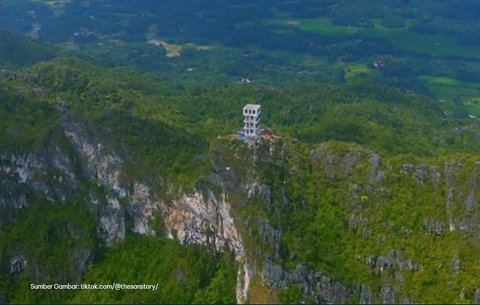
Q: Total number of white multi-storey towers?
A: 1